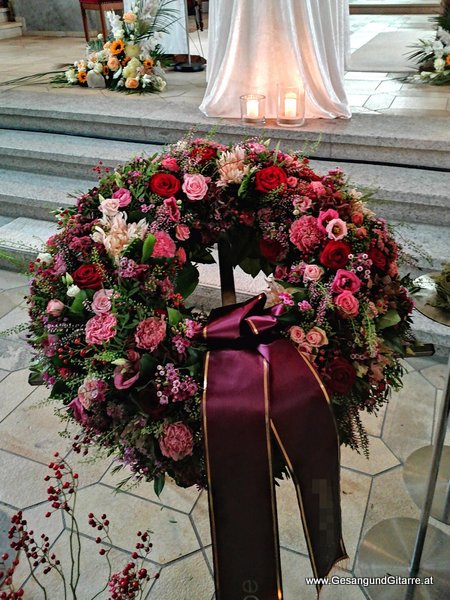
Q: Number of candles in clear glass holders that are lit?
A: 2